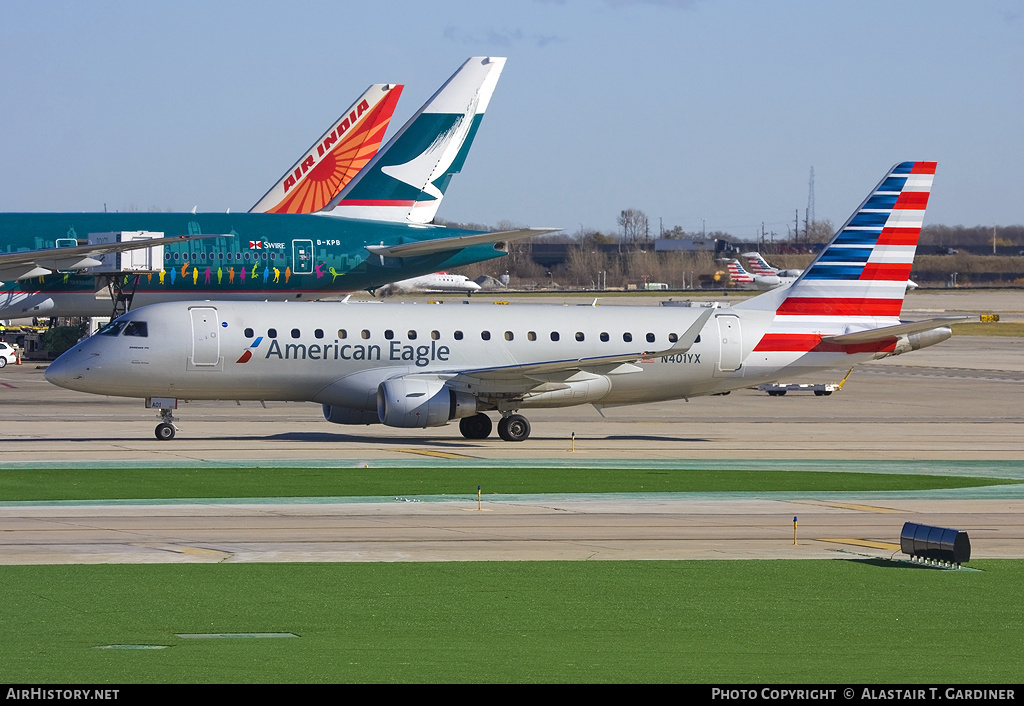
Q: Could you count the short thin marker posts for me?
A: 3